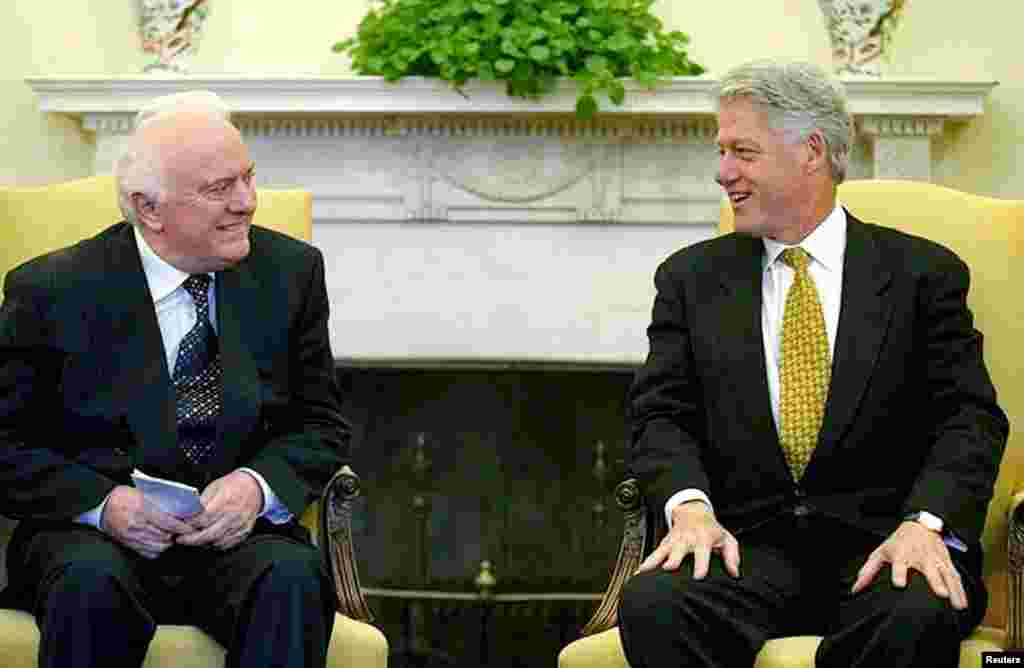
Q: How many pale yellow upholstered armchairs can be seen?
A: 2